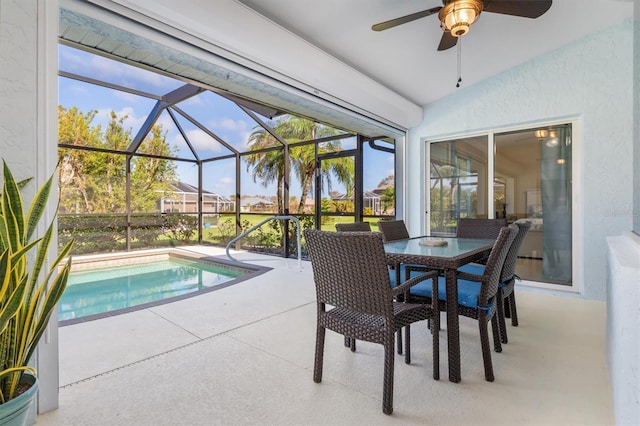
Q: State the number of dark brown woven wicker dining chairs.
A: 6